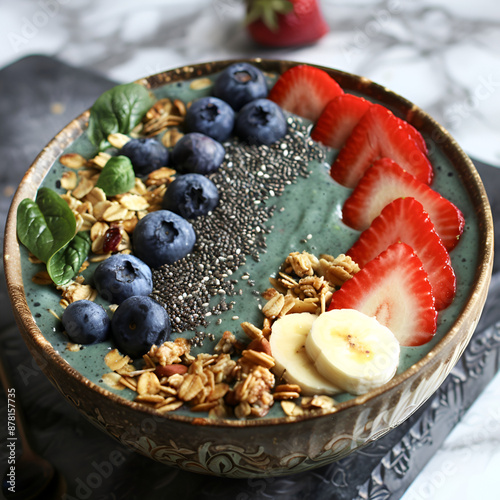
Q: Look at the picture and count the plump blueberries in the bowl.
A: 10